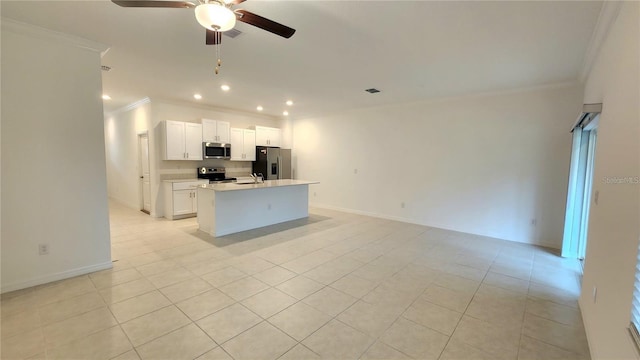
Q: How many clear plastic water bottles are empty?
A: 0